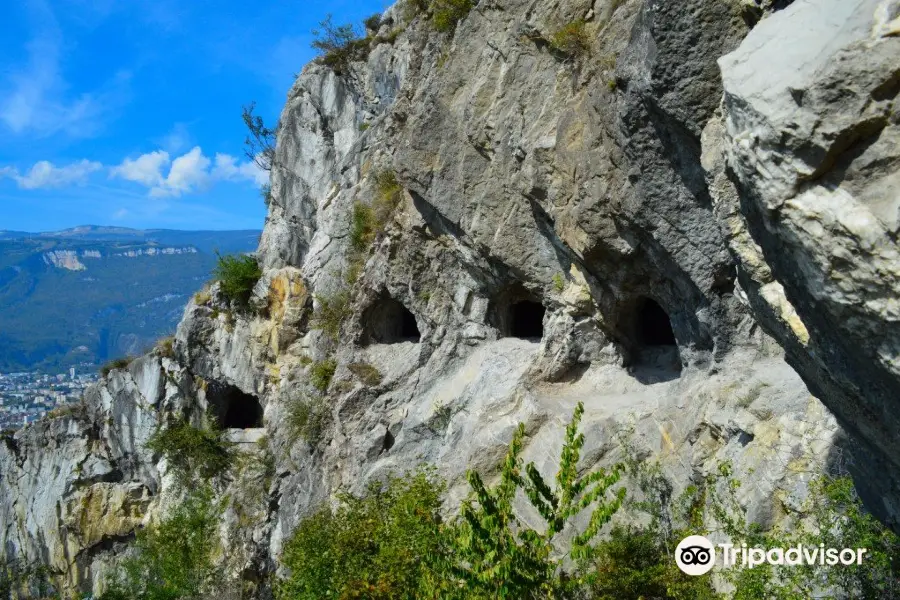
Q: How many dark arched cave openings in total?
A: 4